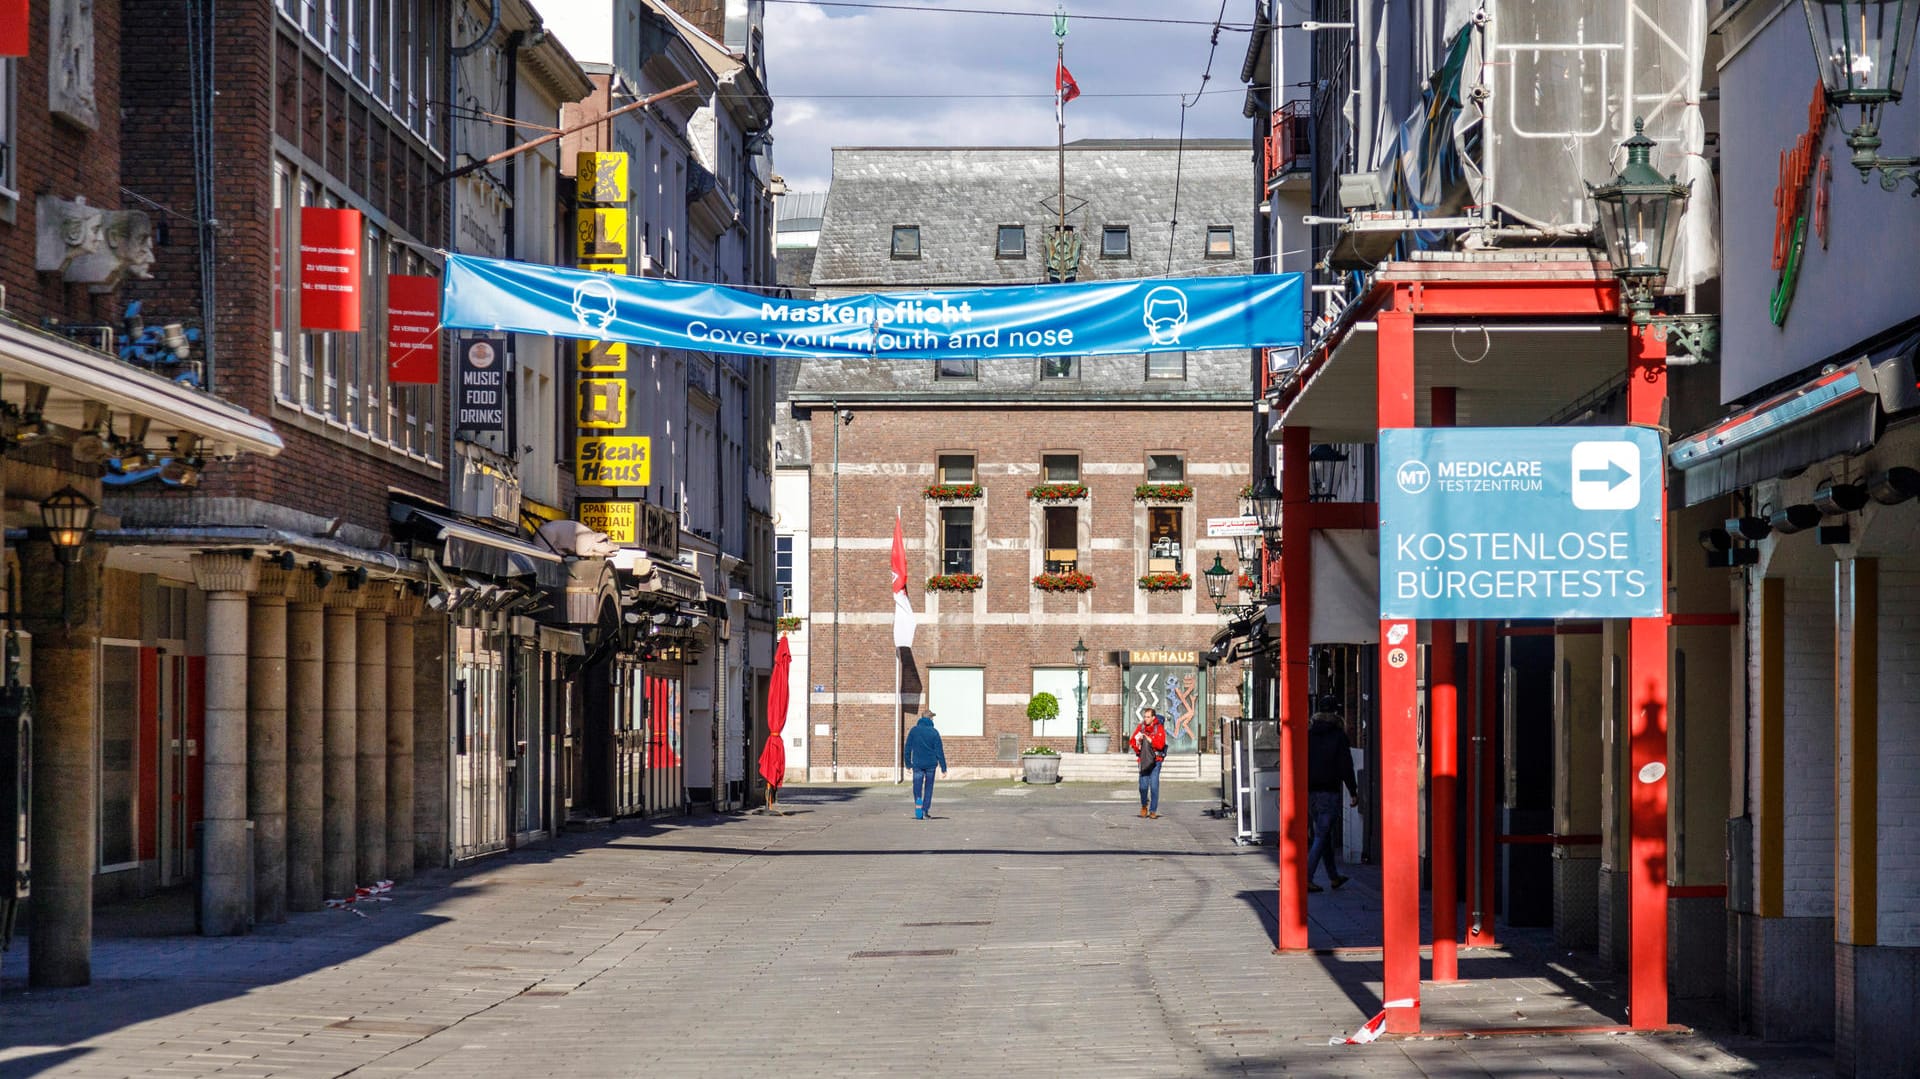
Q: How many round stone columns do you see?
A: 7